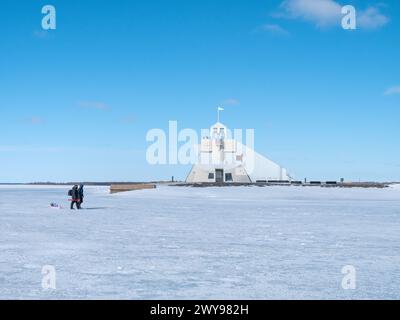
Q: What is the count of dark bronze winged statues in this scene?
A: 0